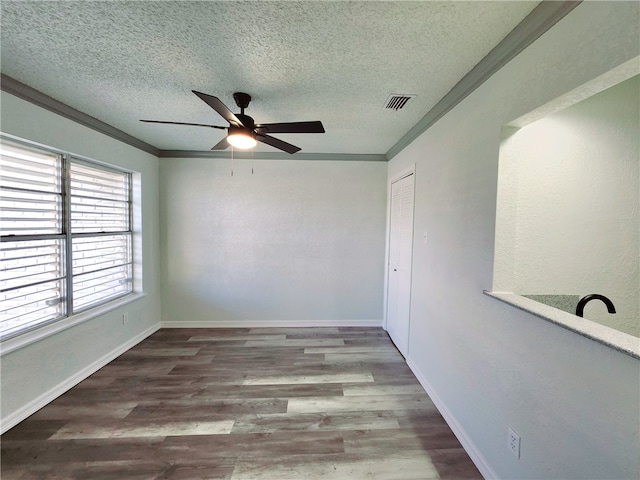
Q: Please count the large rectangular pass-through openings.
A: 1